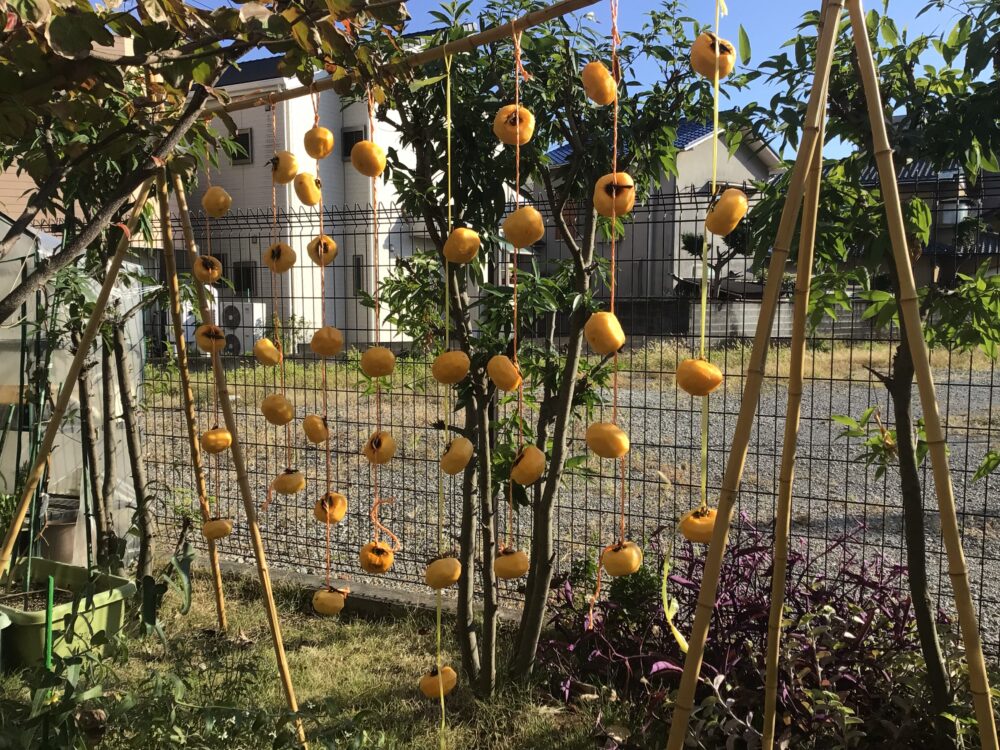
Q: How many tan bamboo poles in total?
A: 7